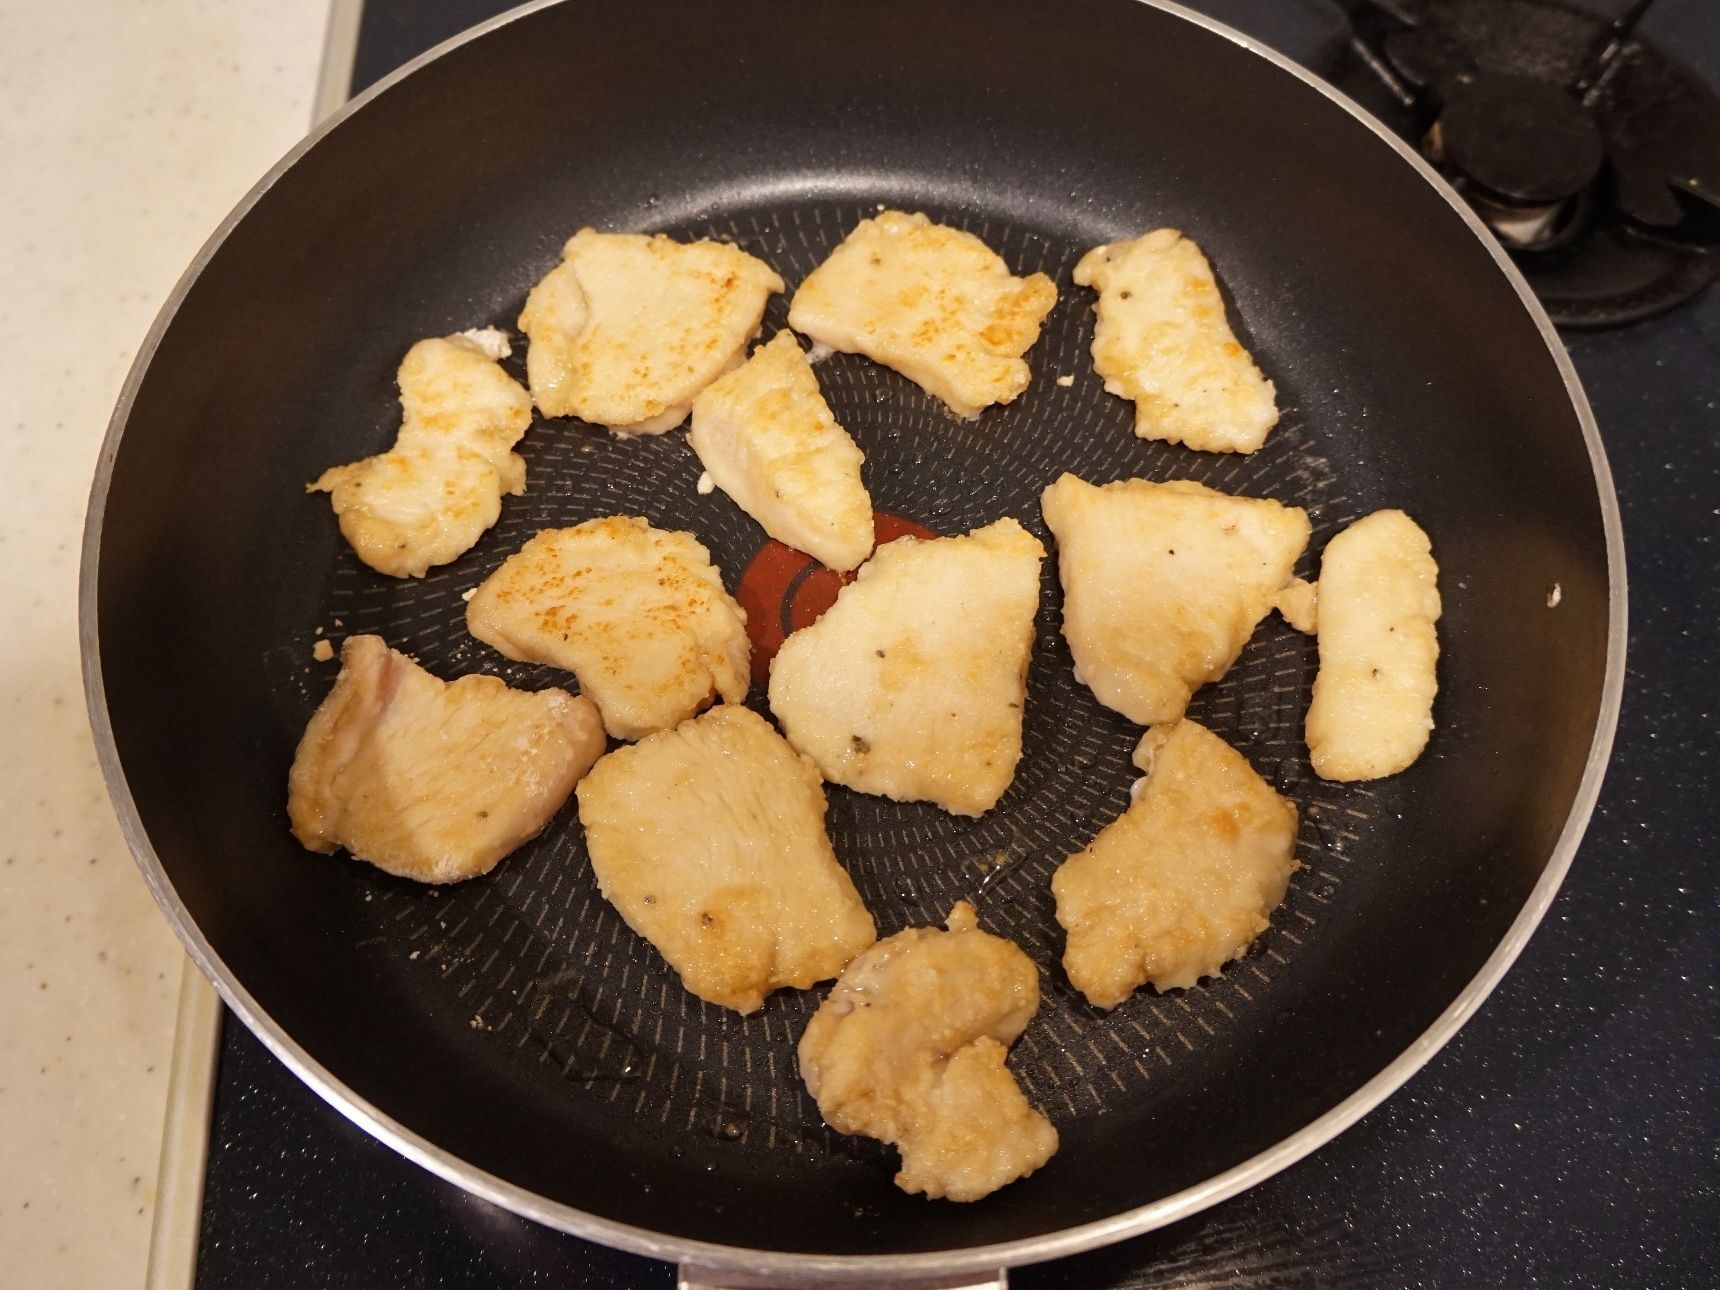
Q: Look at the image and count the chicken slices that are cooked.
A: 13